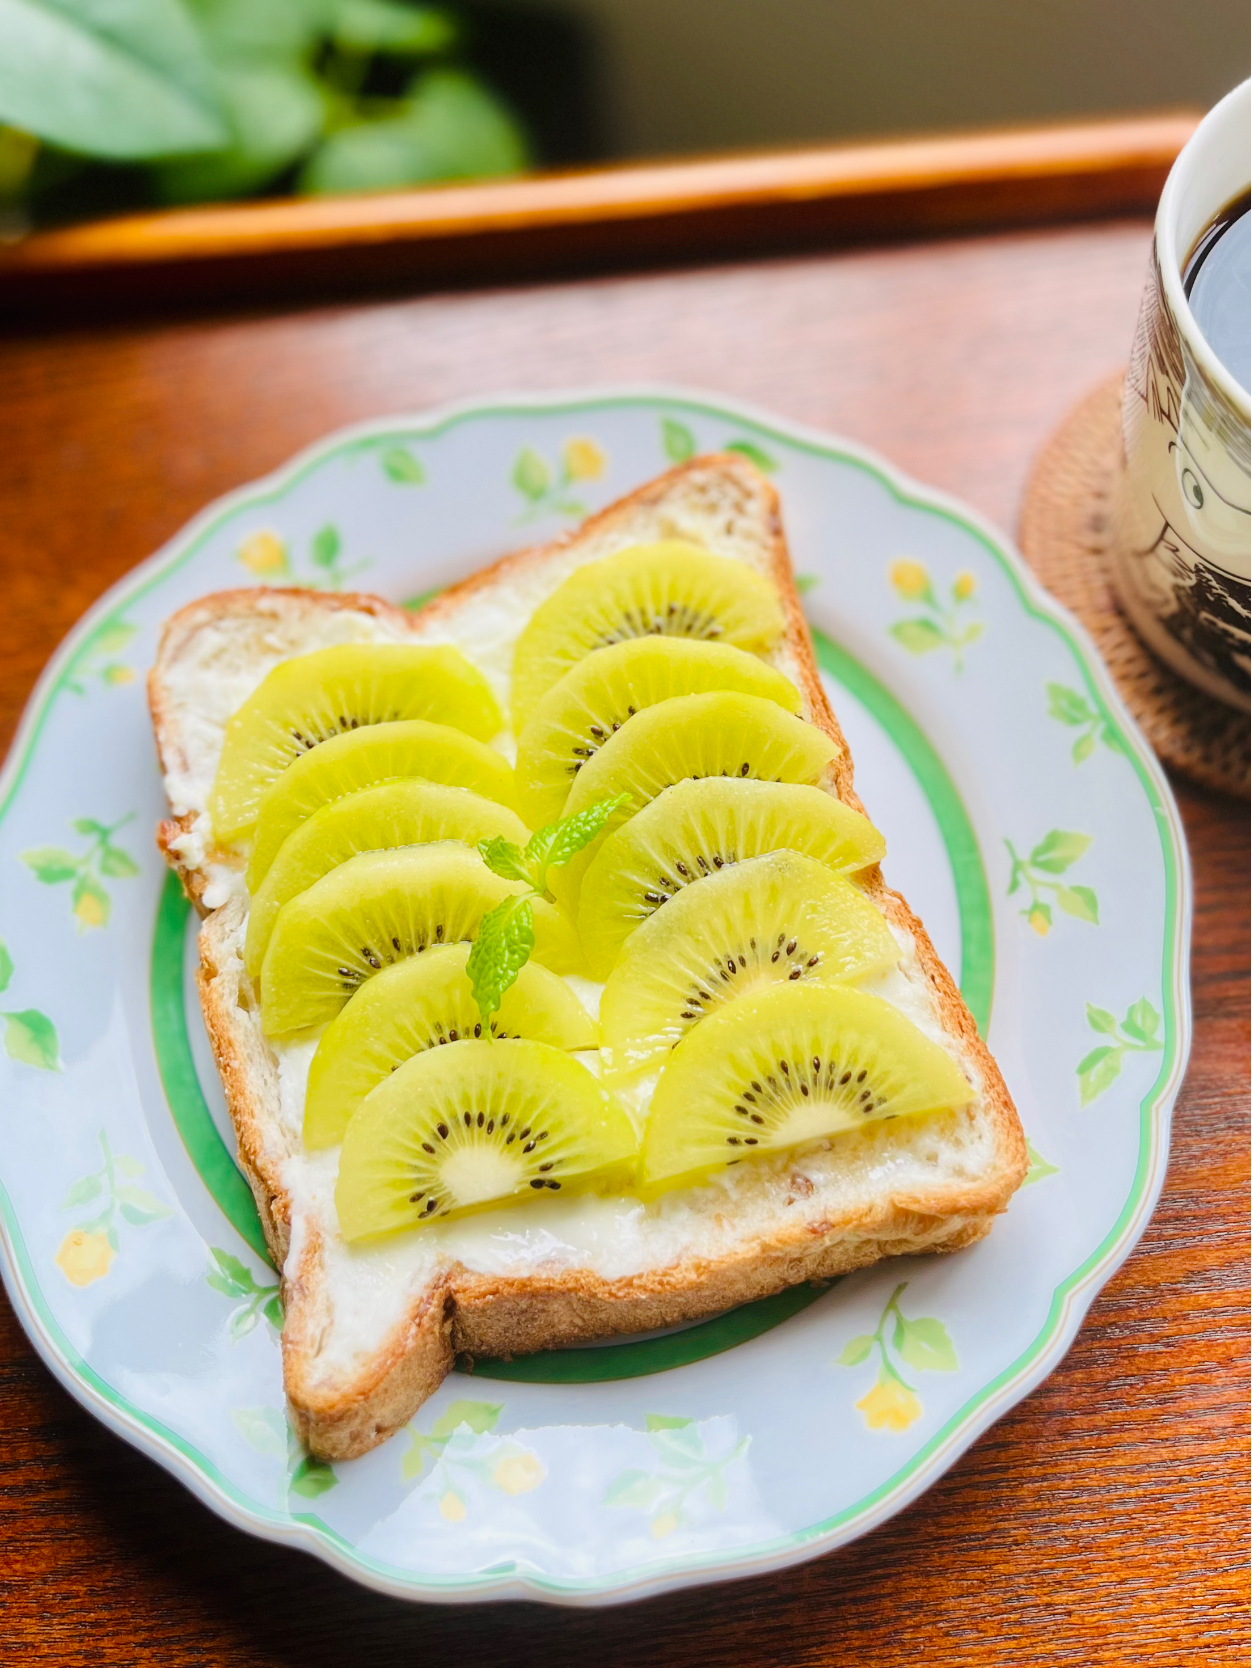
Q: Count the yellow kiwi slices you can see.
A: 12